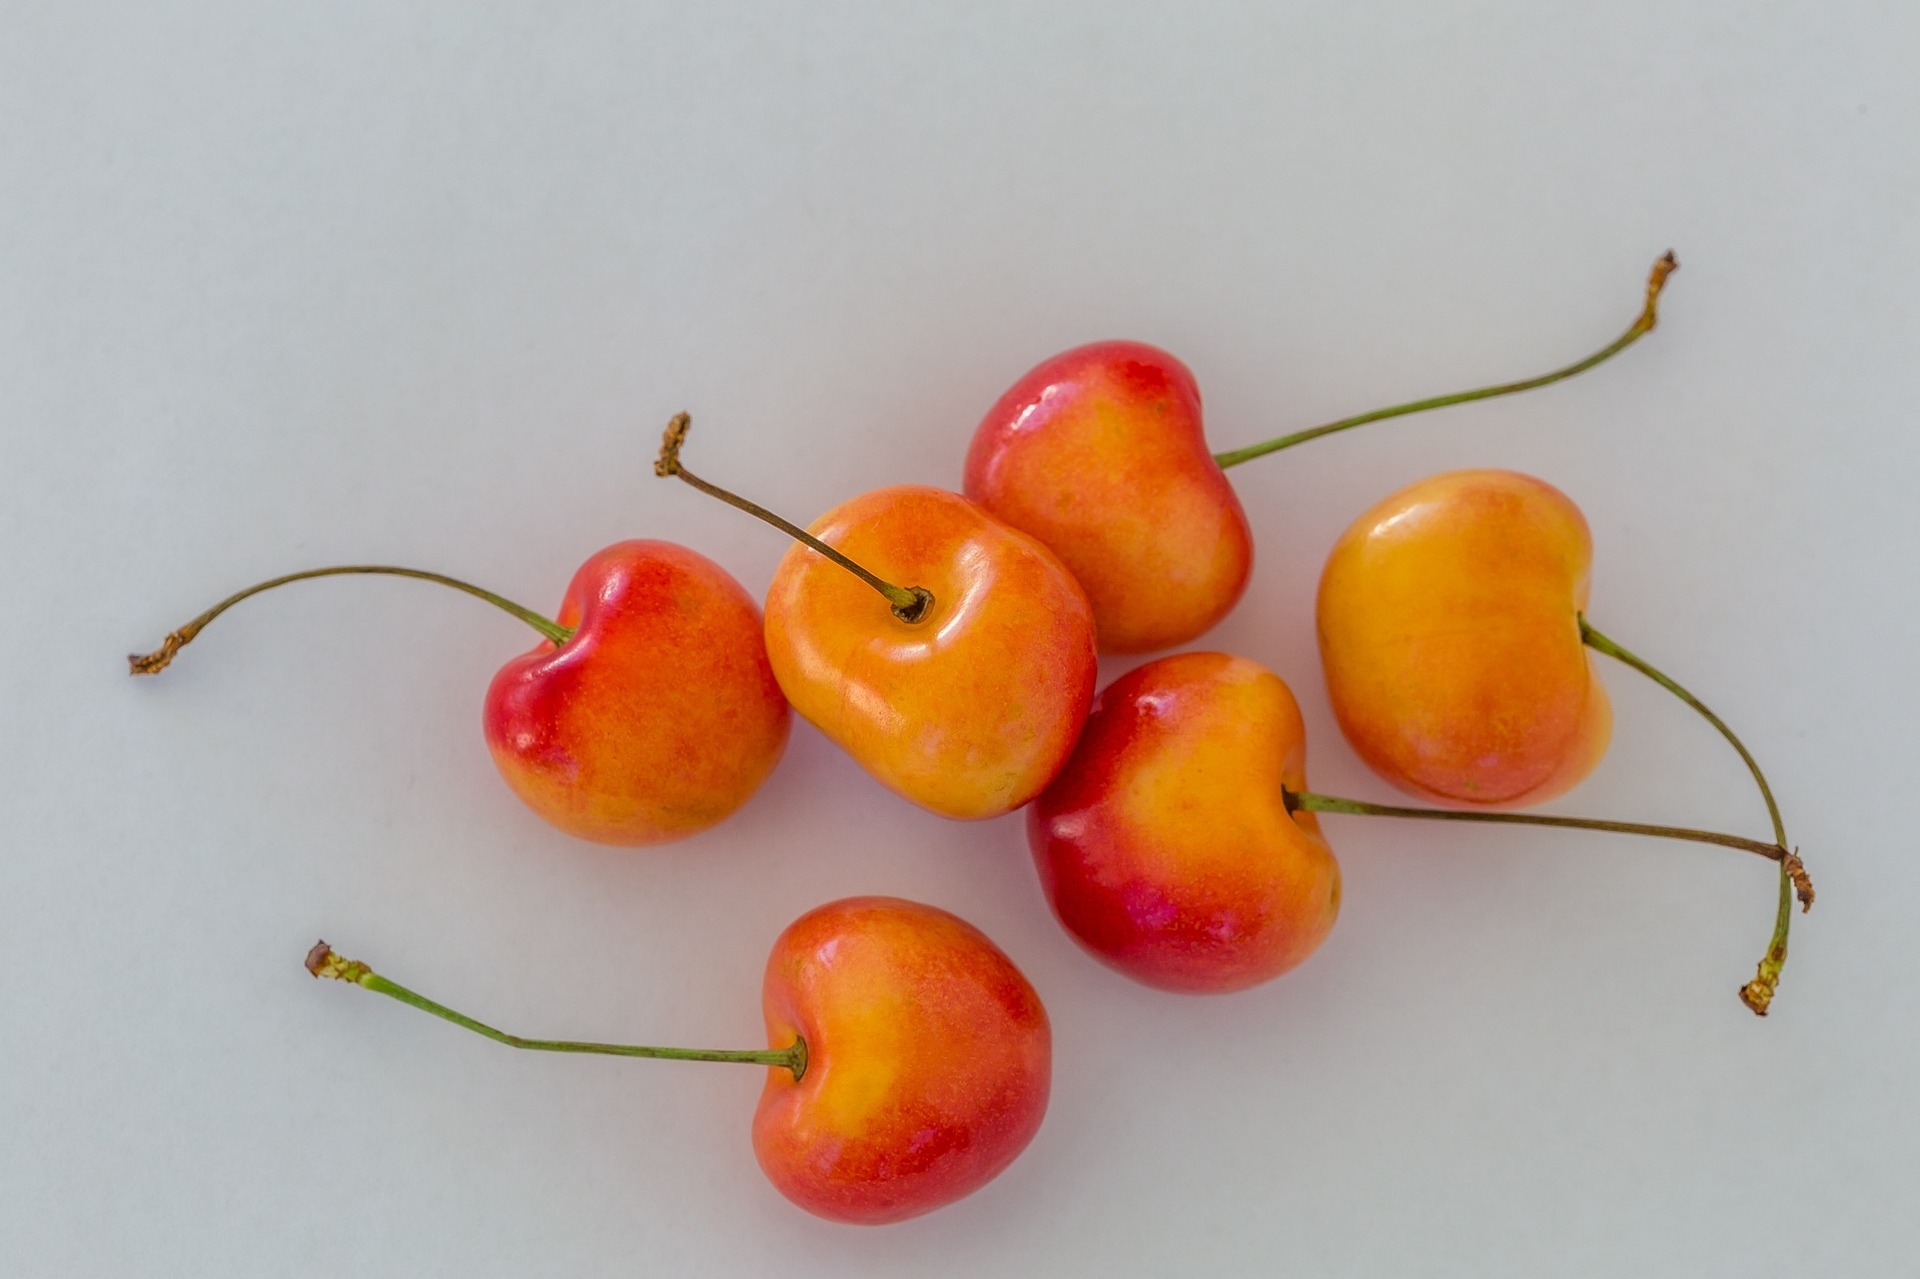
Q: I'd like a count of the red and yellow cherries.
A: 6